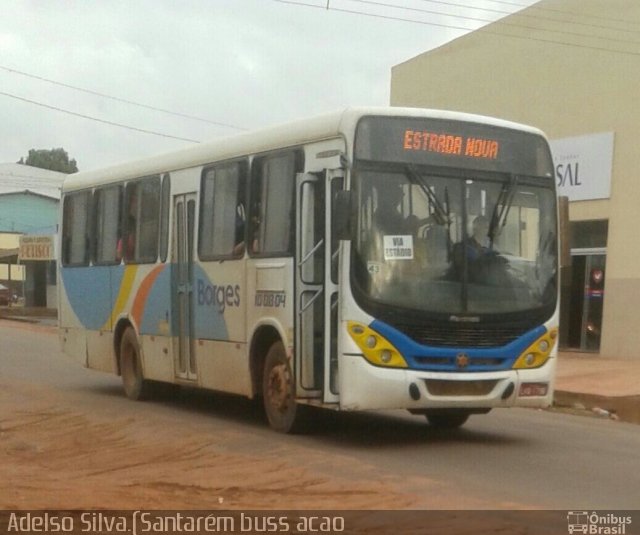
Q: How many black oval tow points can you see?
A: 2